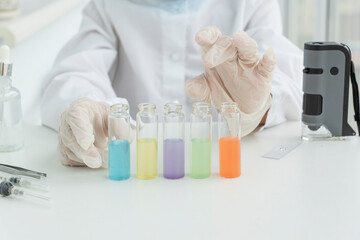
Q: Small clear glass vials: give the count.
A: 5